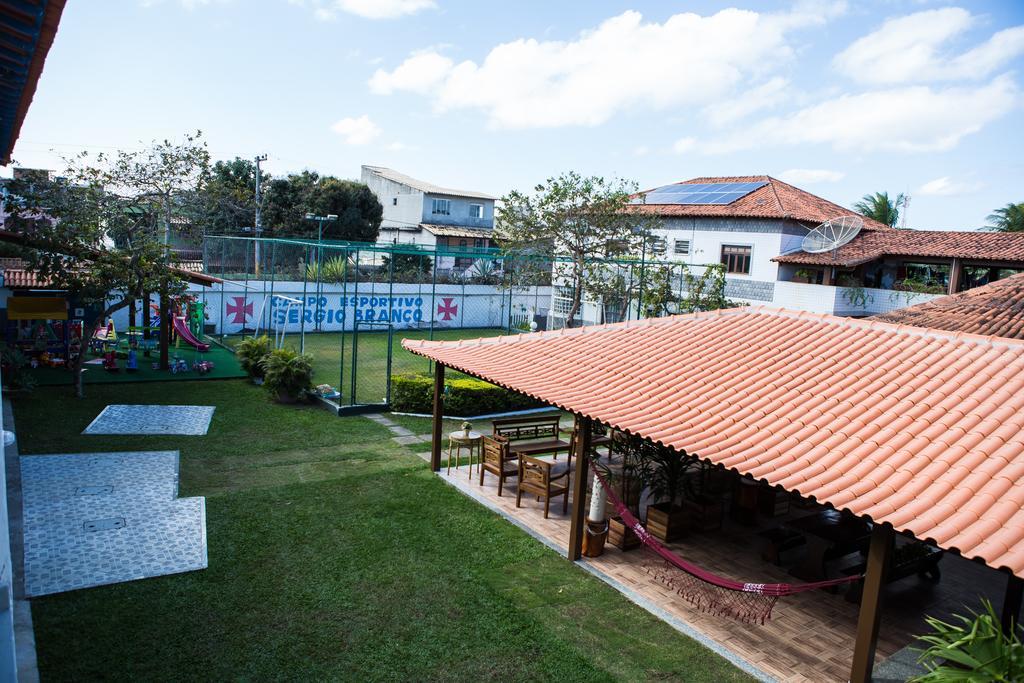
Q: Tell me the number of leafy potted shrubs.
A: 2